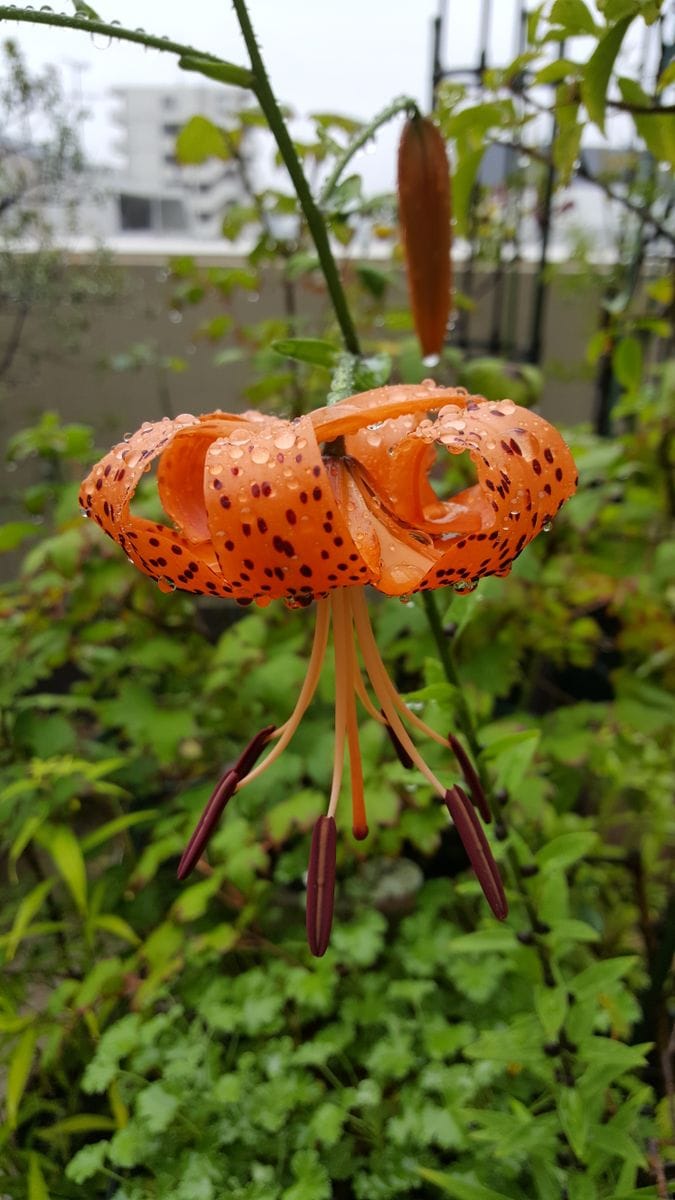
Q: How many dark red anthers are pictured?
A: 6